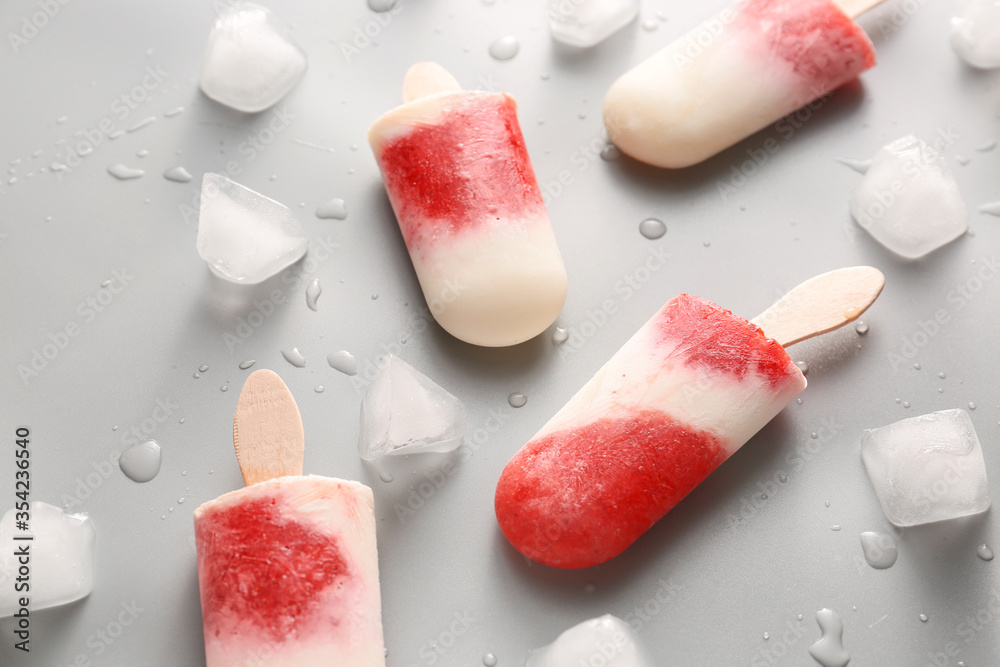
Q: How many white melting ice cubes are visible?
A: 9